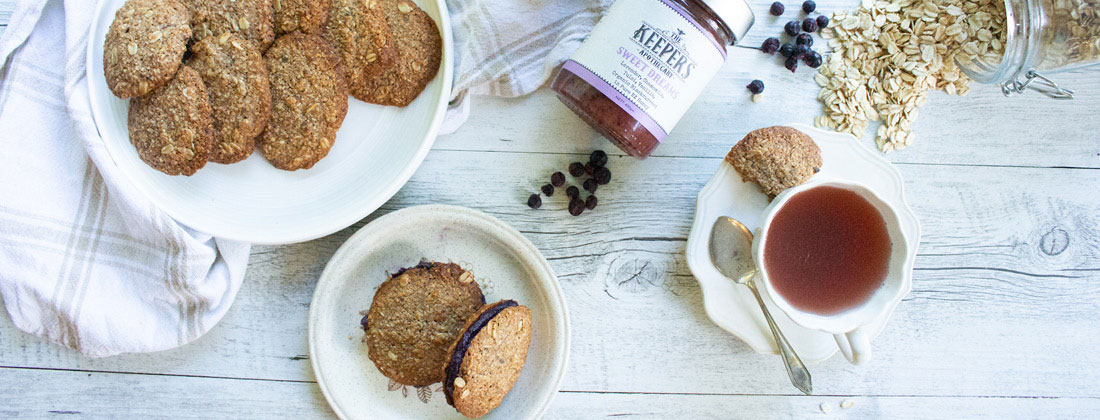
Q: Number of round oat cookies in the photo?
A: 11